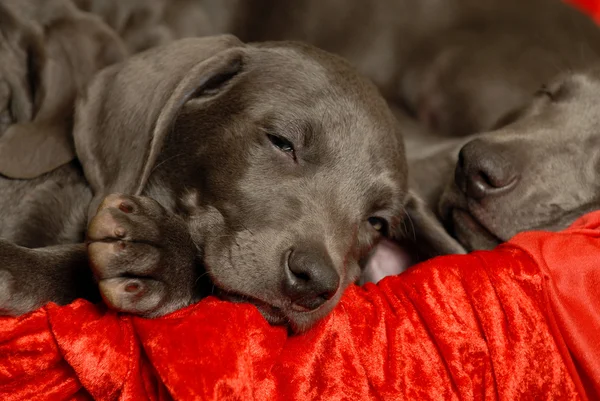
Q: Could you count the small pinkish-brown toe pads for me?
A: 4